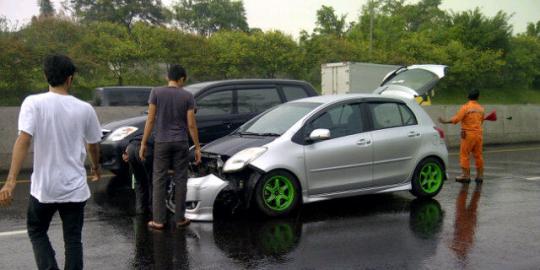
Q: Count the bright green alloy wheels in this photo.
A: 2